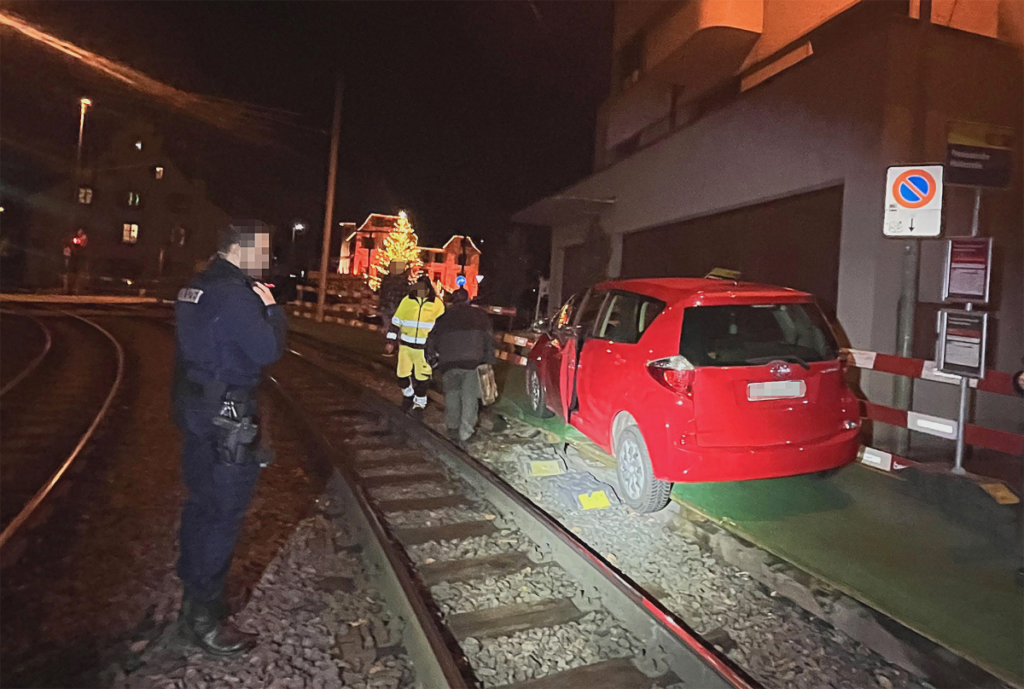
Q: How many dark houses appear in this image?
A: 1